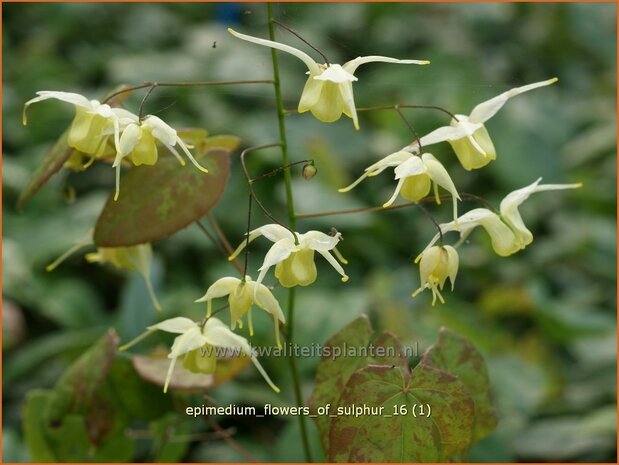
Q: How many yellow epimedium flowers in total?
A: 11